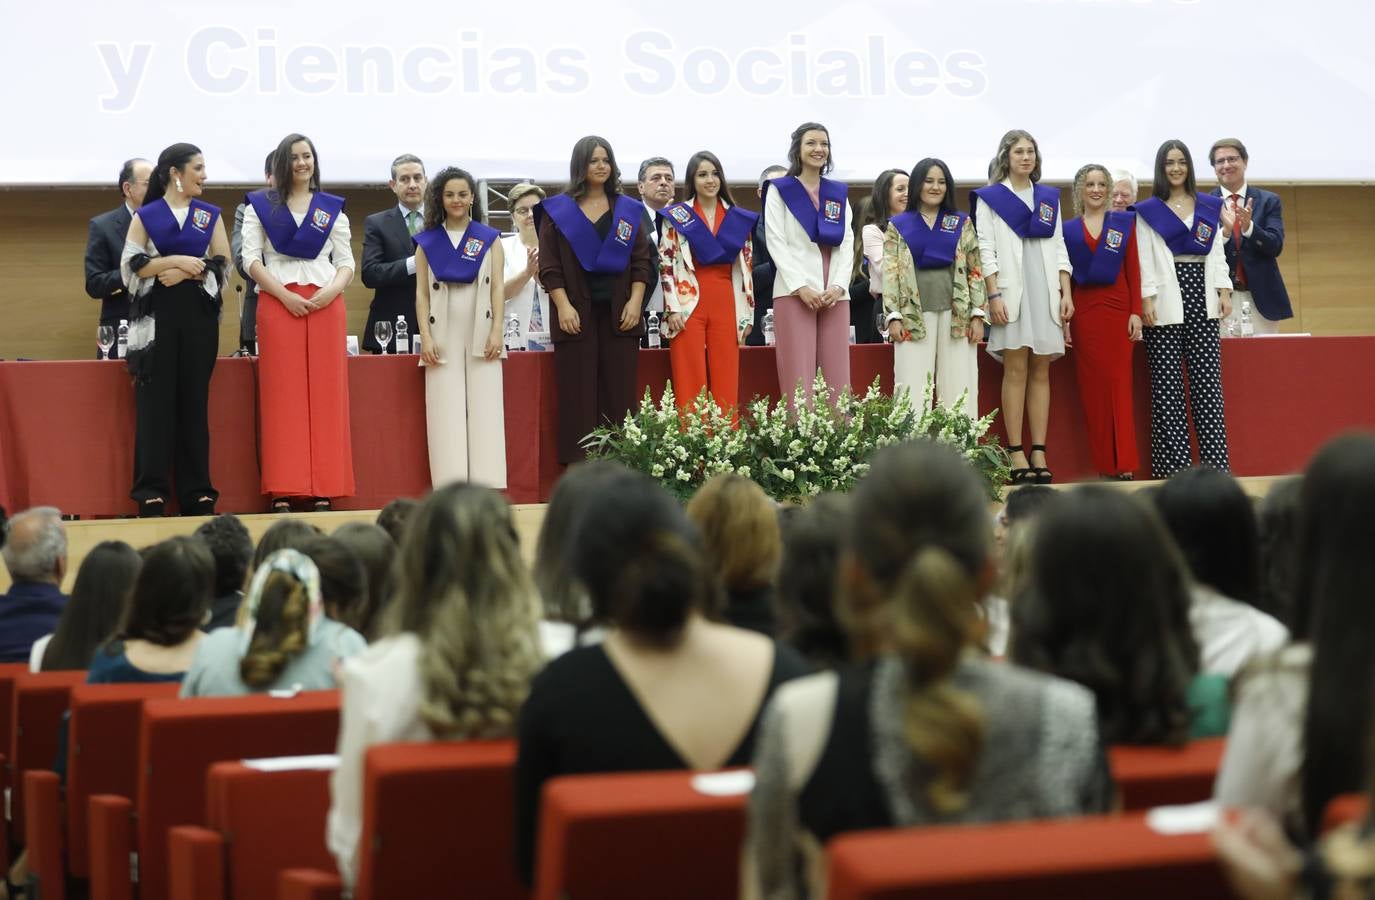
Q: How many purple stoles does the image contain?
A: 10